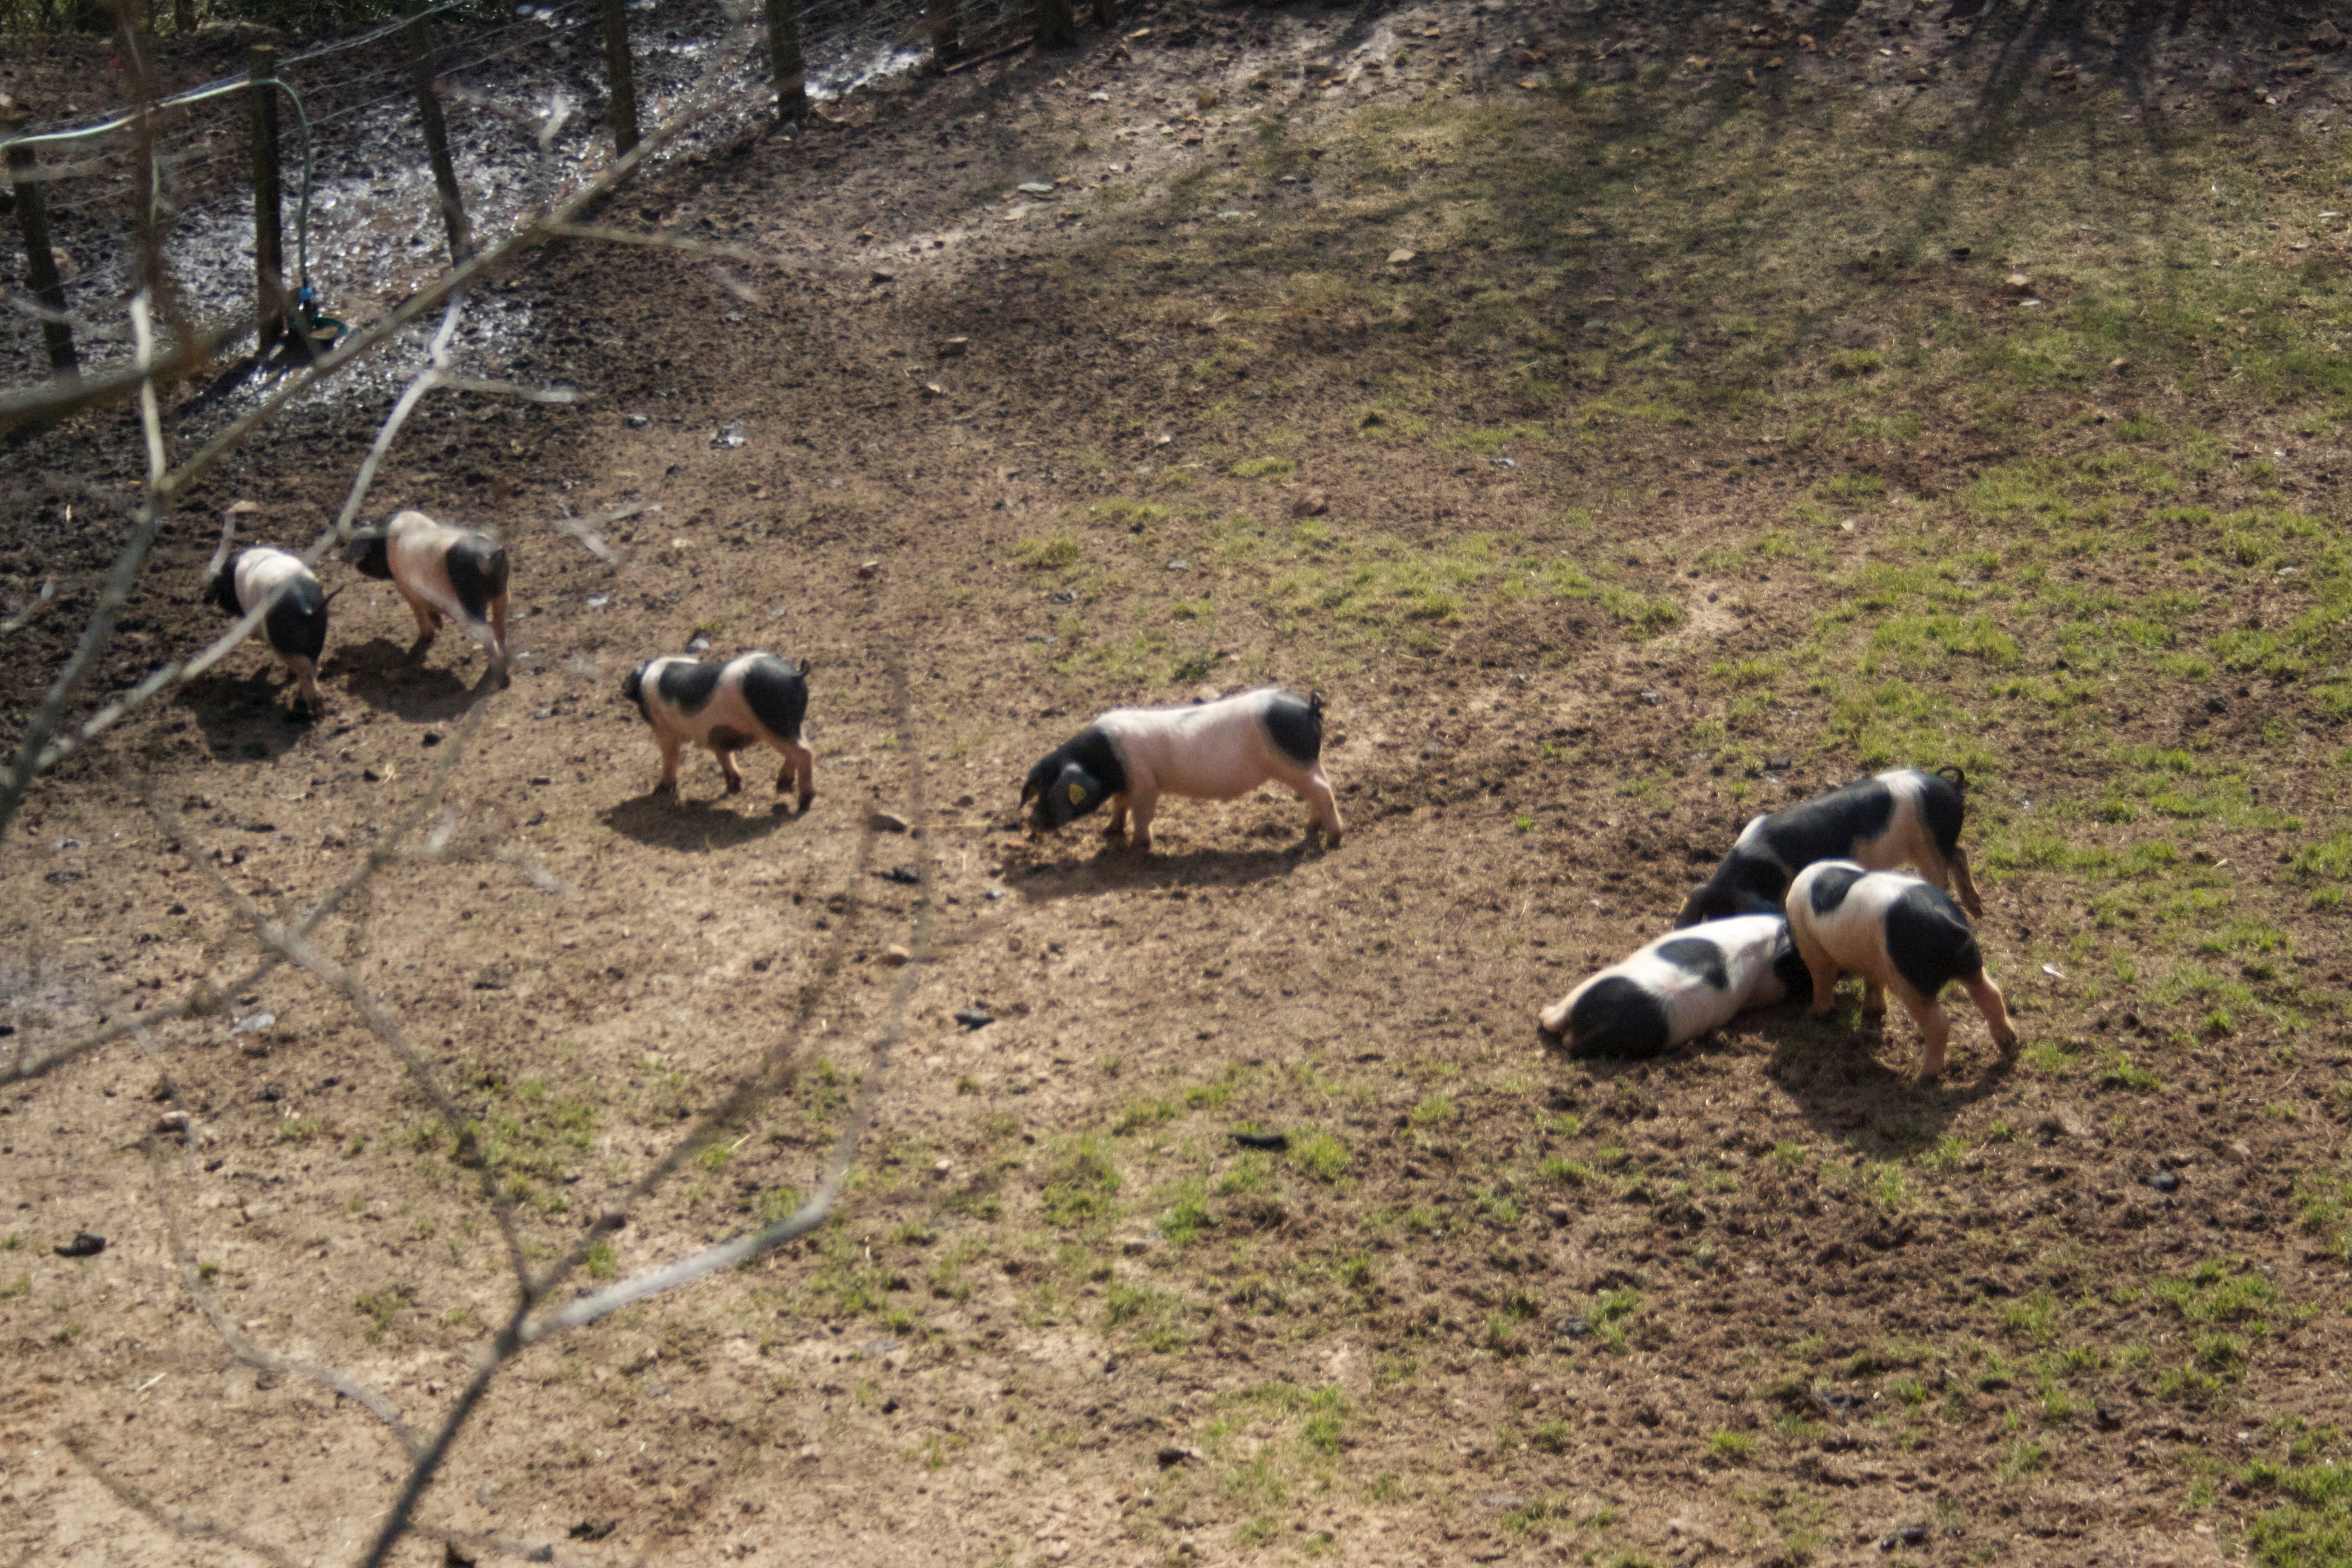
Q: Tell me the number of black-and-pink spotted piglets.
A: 7